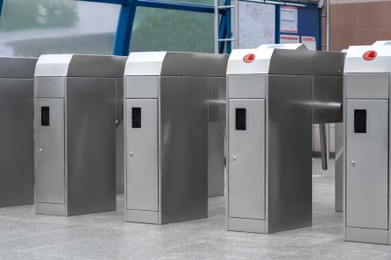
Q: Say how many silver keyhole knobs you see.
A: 4